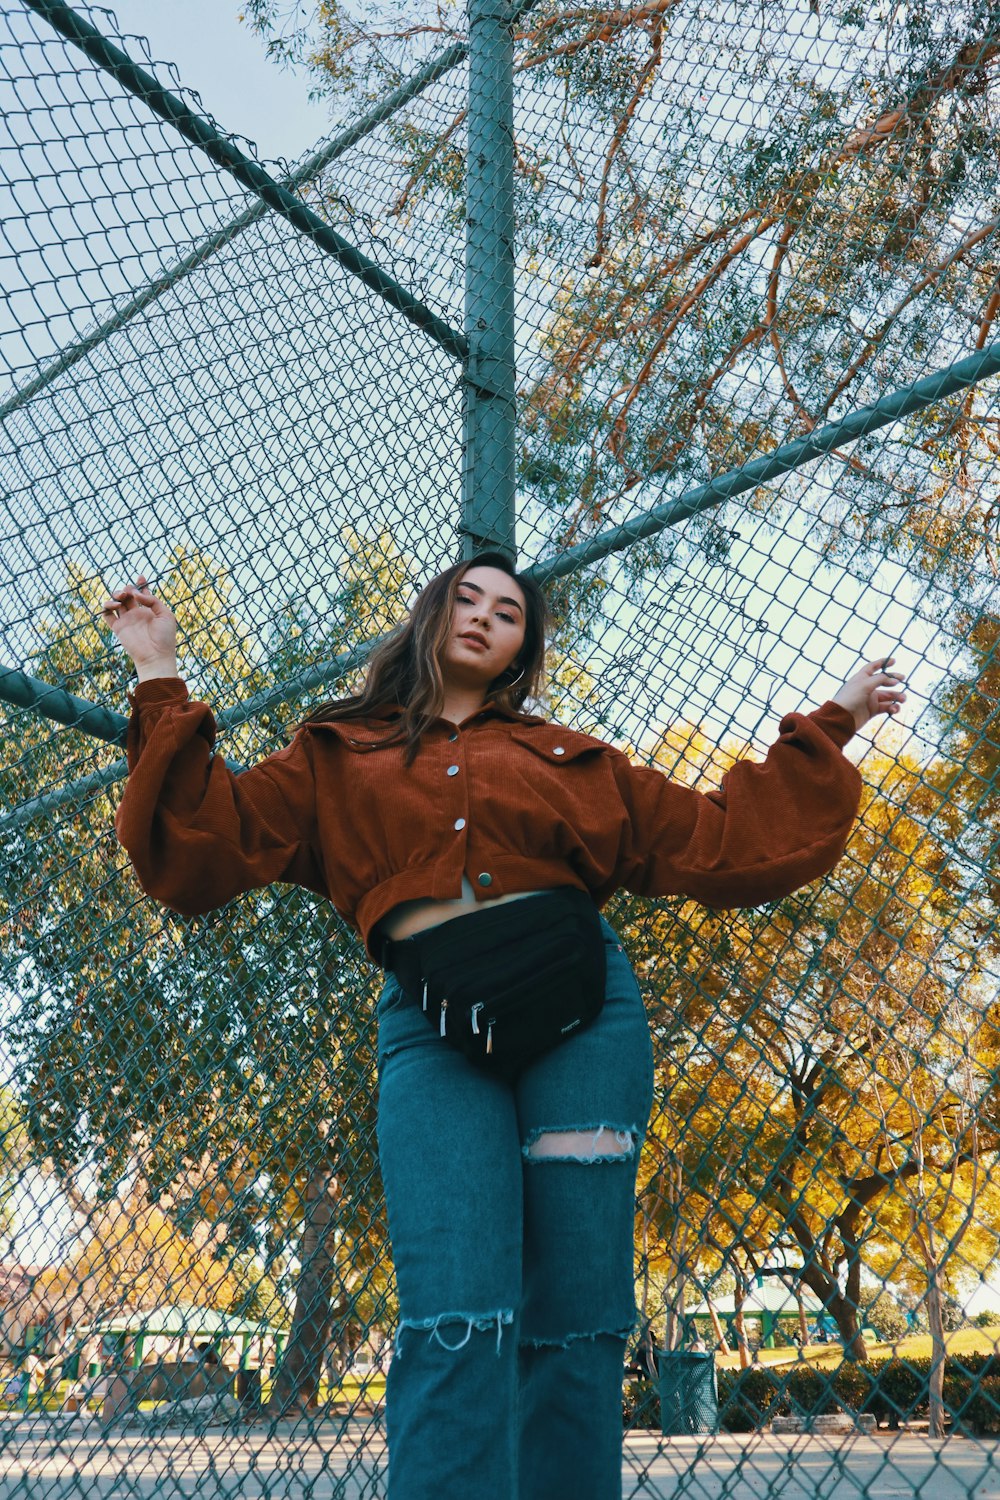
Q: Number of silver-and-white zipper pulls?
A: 4